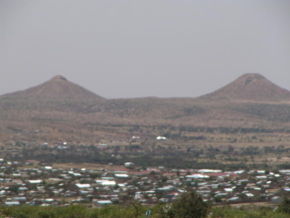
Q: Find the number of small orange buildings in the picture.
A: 0